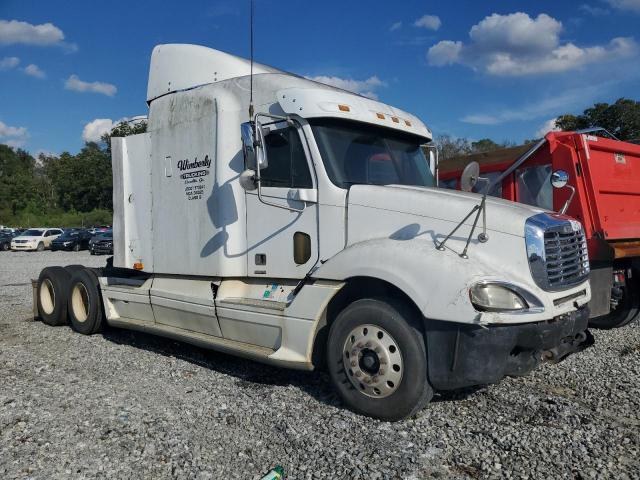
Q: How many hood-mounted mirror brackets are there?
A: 2